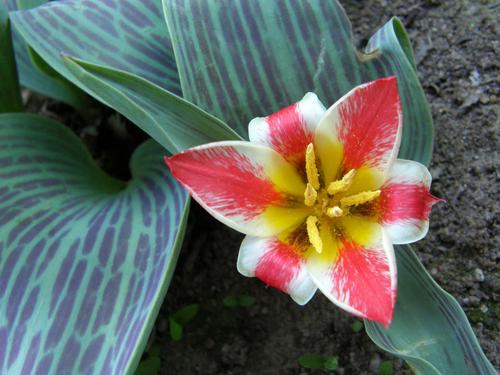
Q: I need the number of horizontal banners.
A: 0